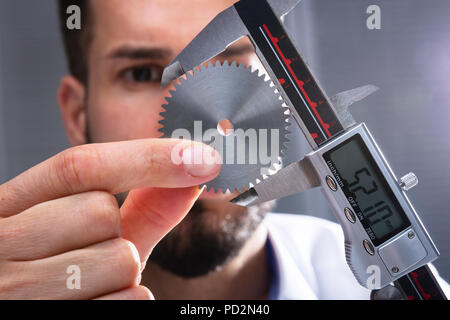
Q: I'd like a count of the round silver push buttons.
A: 3